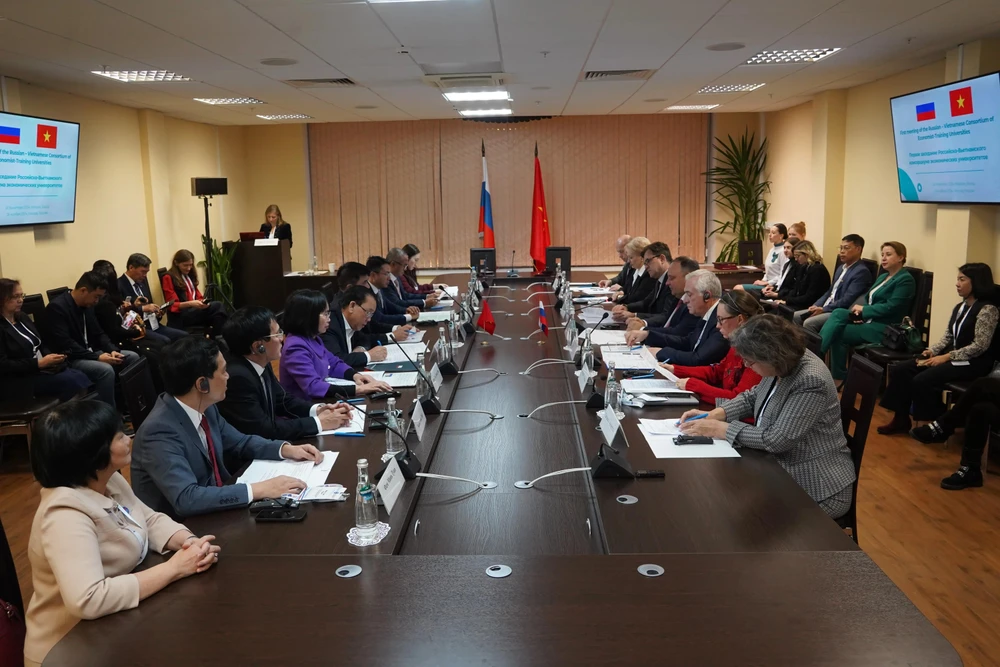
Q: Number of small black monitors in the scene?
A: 2